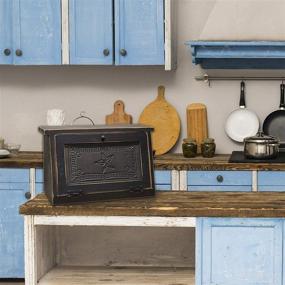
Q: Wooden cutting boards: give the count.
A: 3